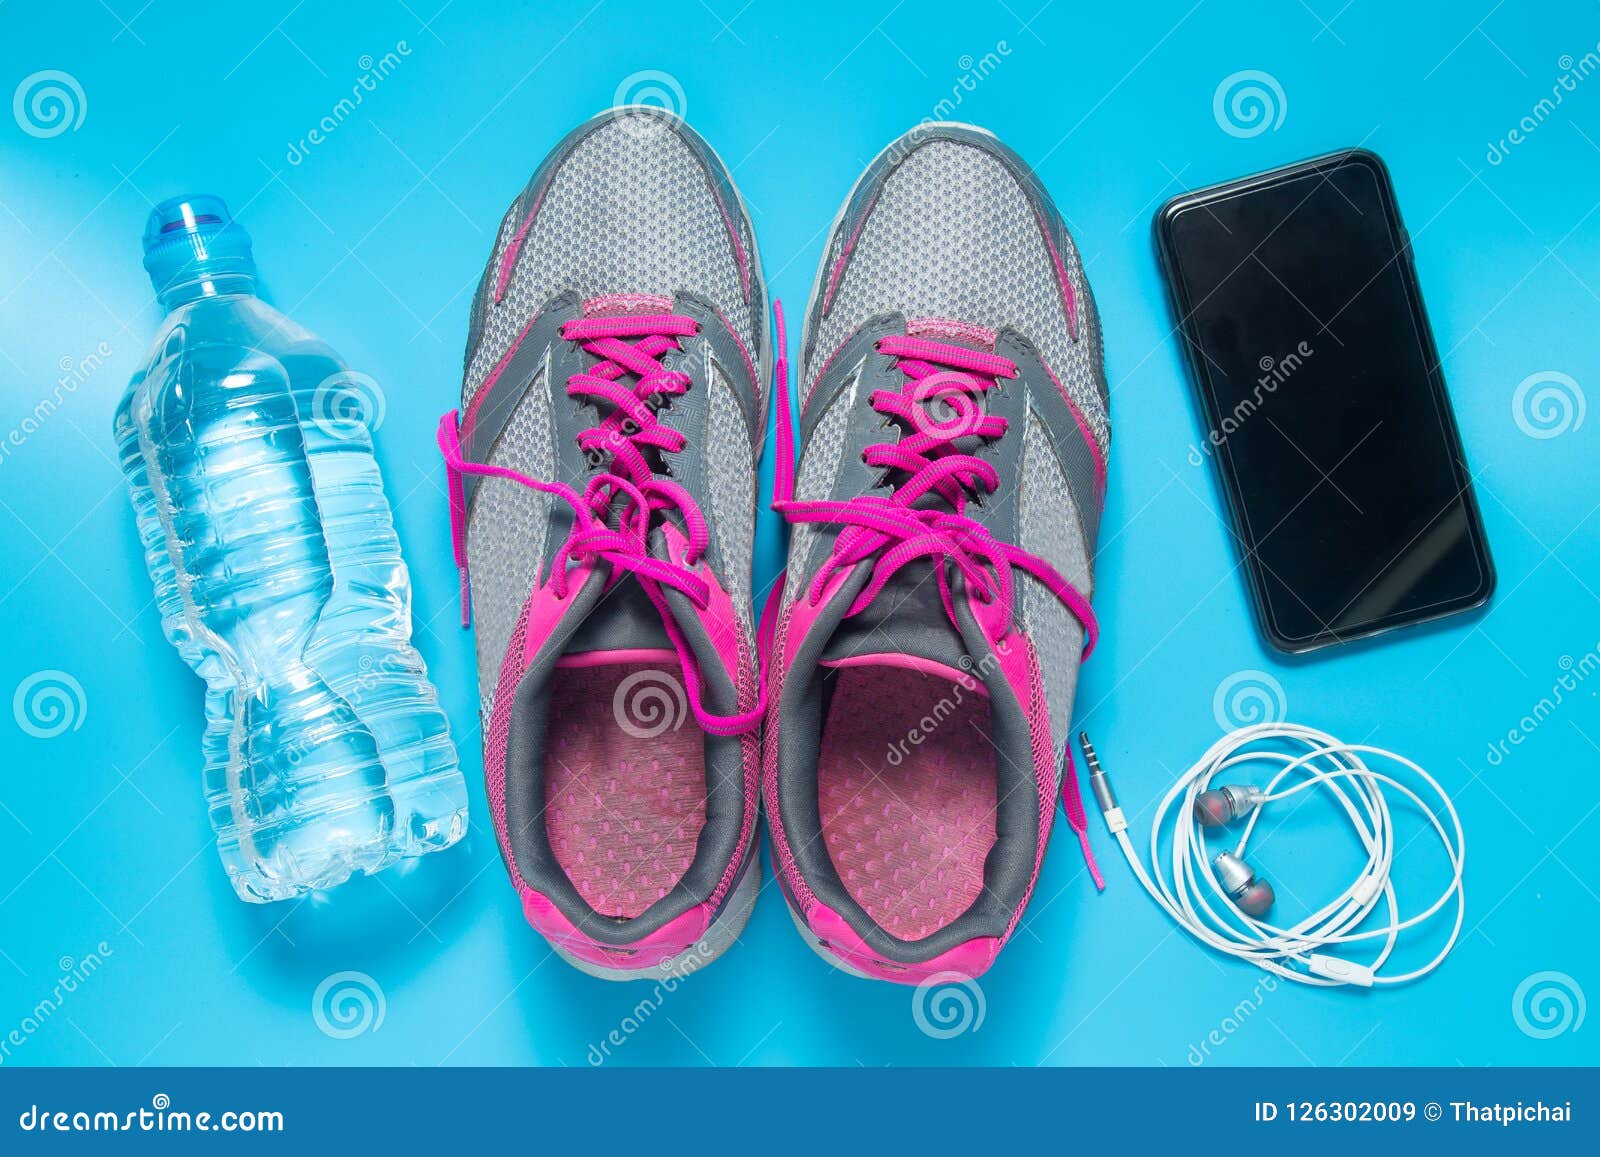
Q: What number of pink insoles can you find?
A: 2